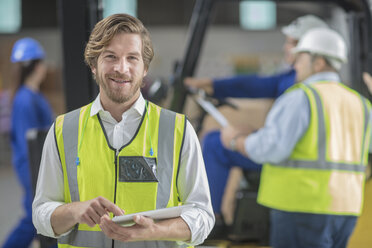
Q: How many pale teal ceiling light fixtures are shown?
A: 3